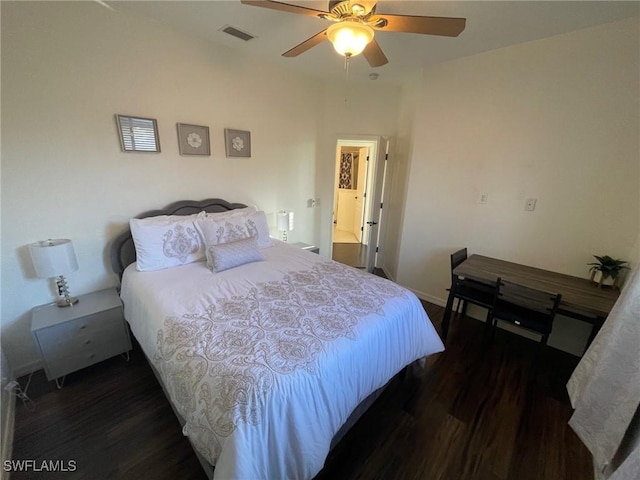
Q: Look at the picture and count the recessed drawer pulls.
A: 3